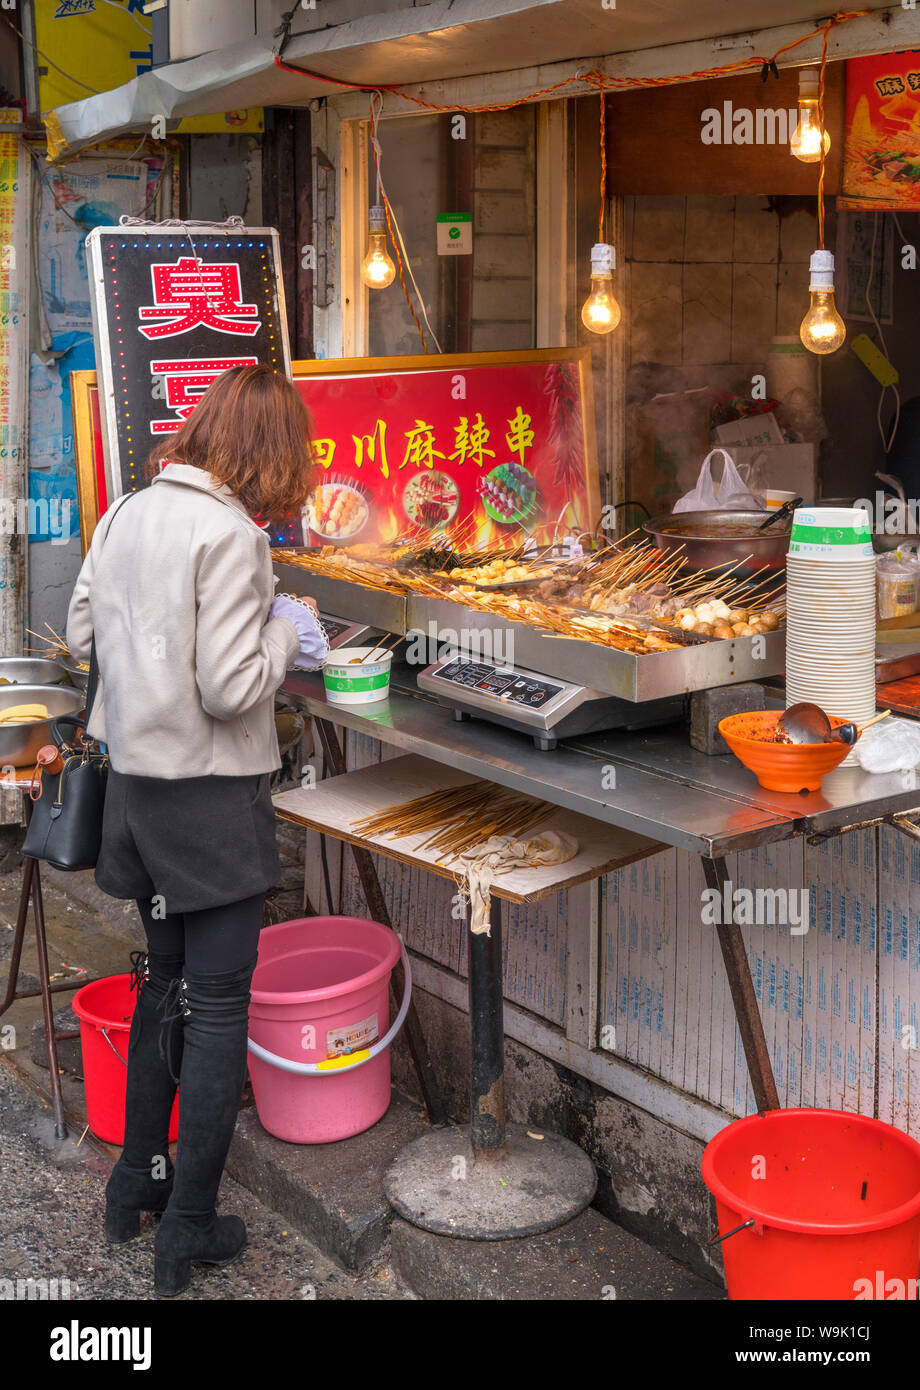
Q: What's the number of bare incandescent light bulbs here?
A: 4